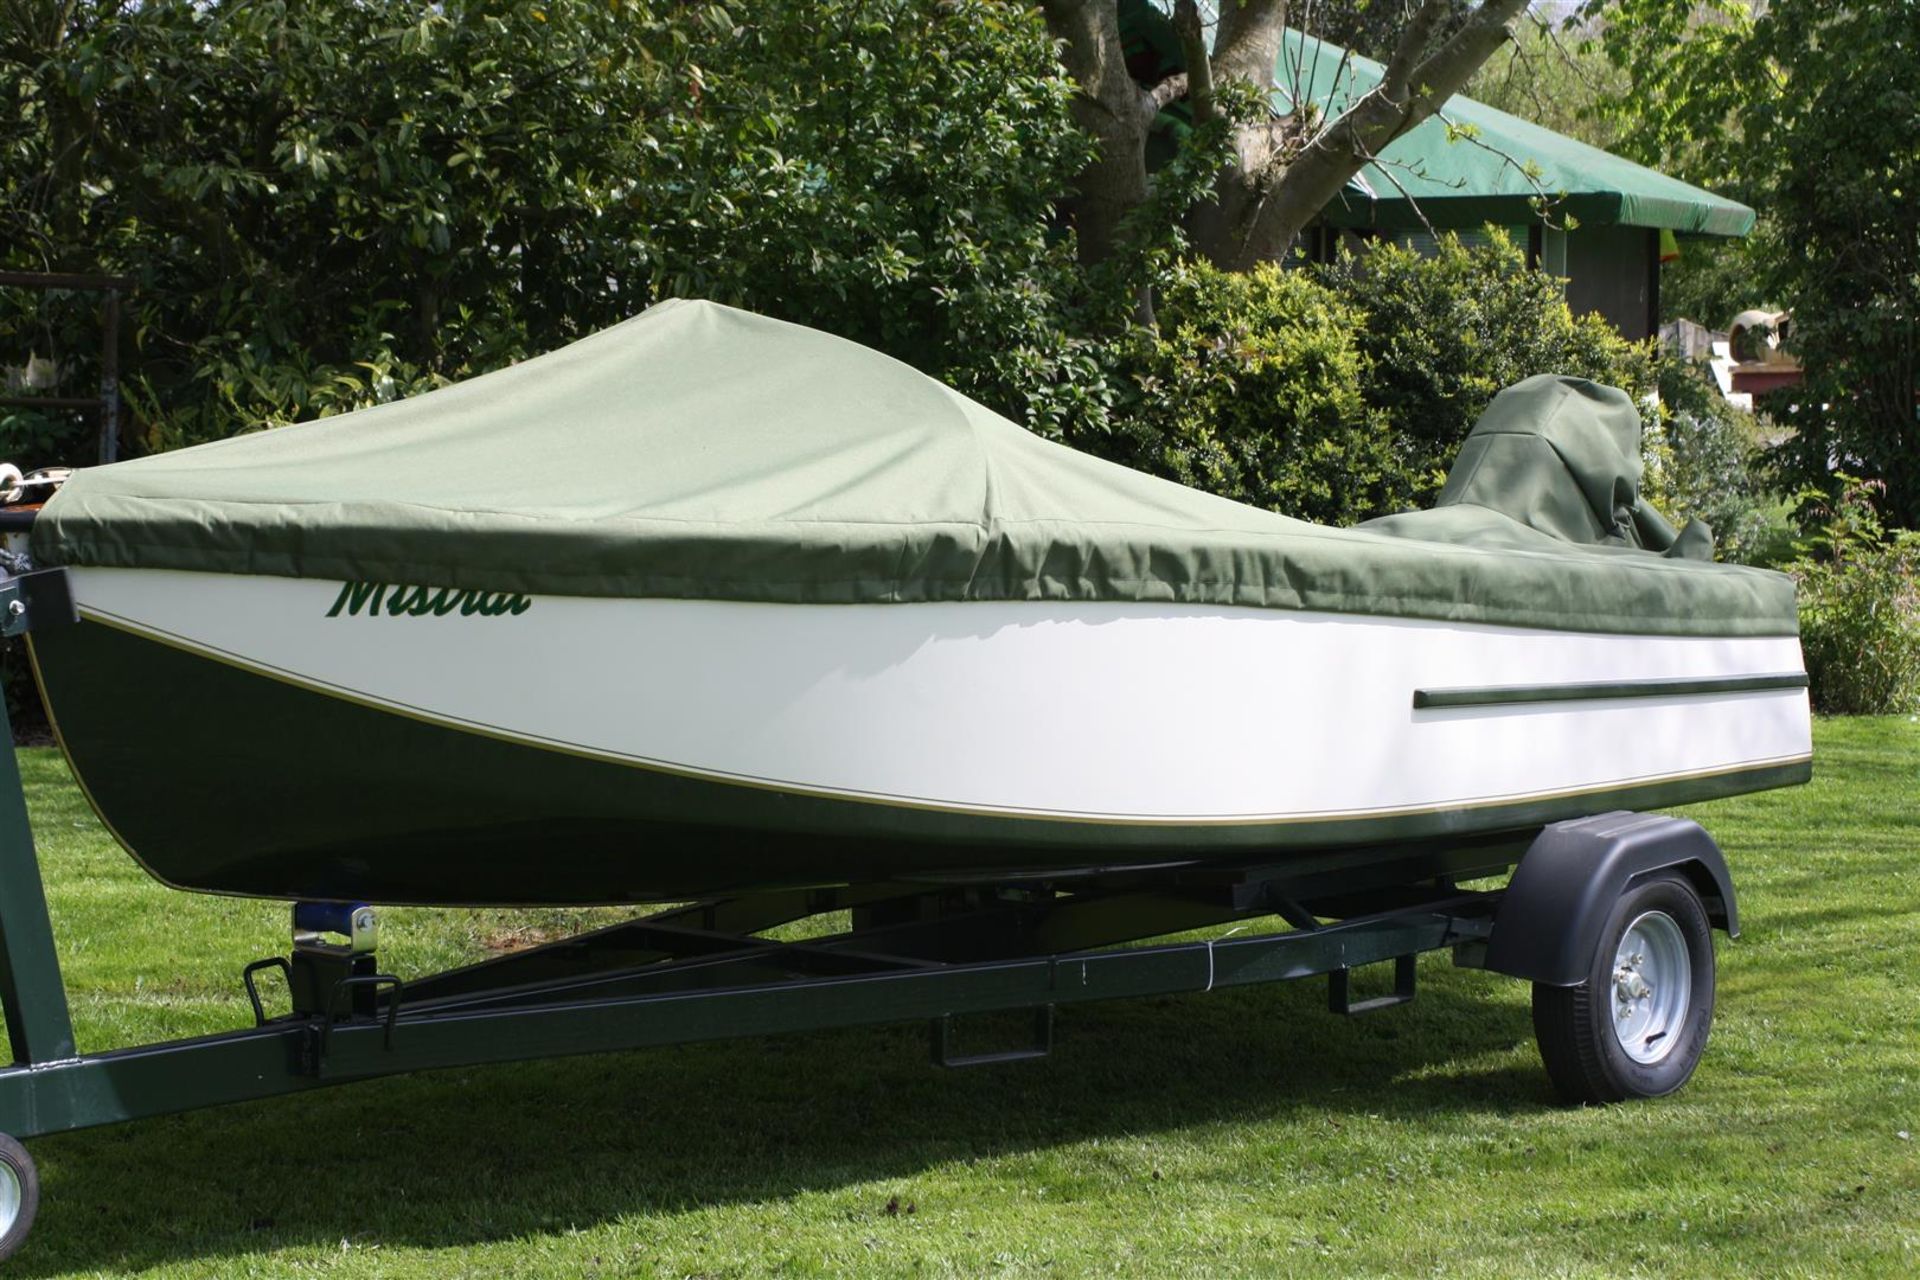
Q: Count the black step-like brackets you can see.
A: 2